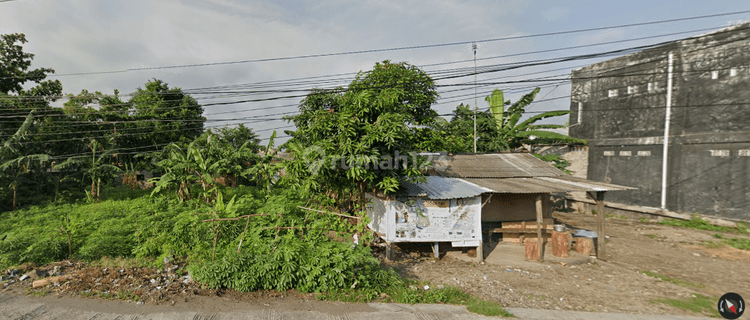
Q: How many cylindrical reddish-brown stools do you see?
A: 3